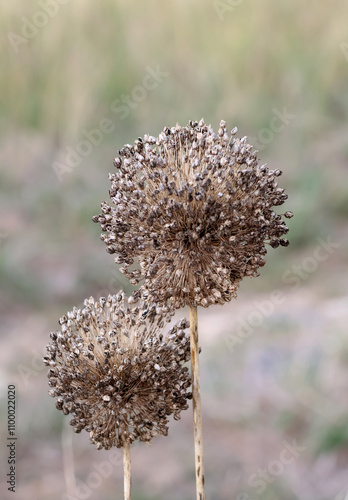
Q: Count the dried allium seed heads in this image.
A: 2